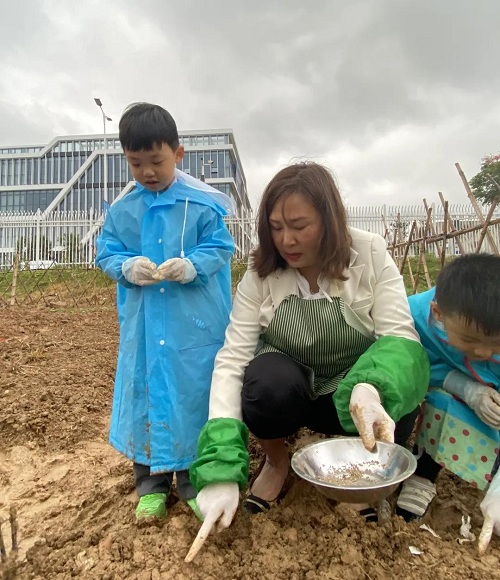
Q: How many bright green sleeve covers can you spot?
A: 2